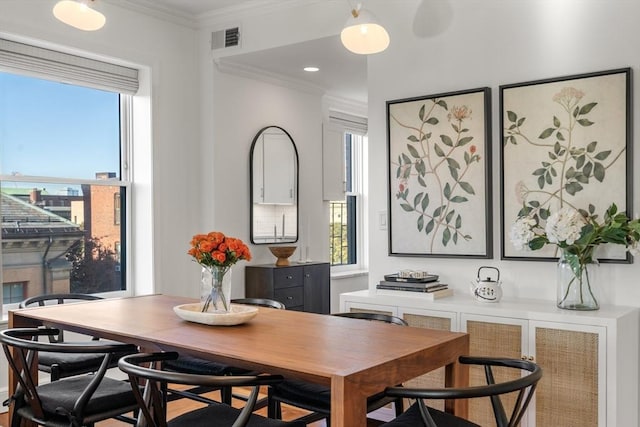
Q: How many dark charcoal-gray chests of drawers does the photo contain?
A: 1